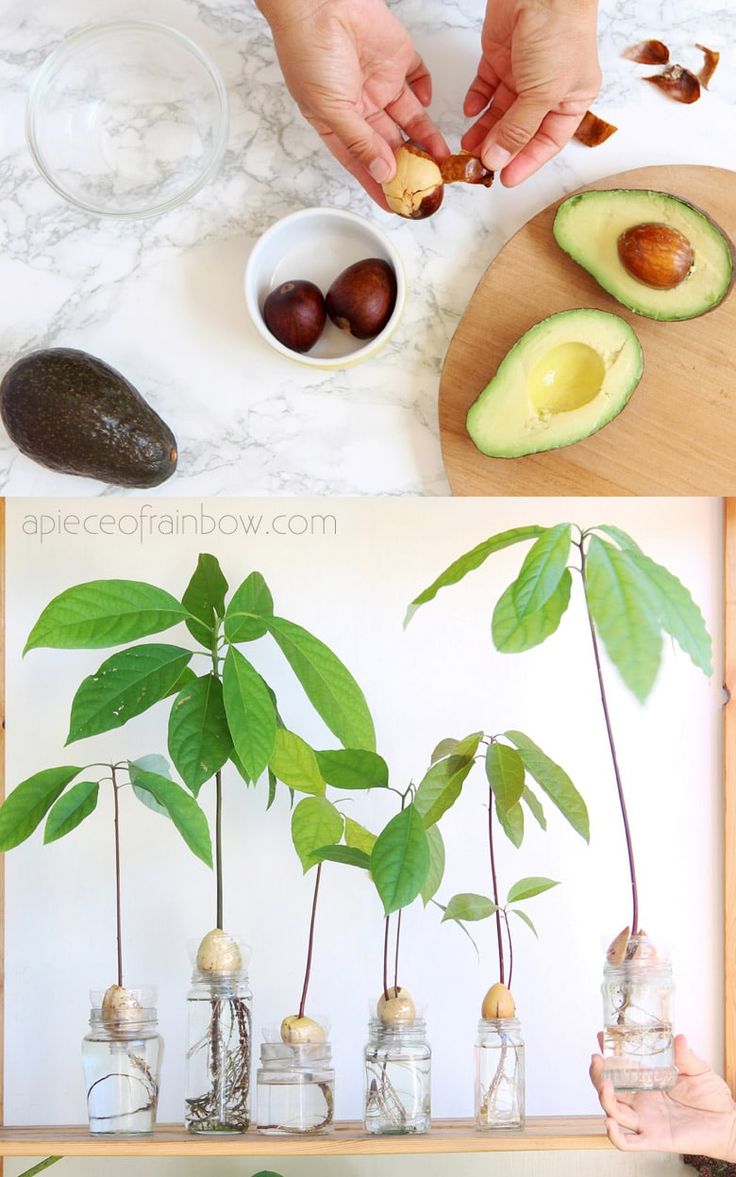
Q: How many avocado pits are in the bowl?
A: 2